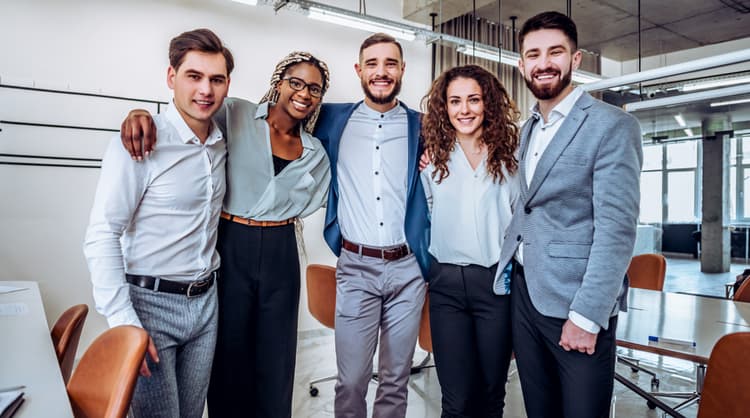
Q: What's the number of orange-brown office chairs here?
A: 7